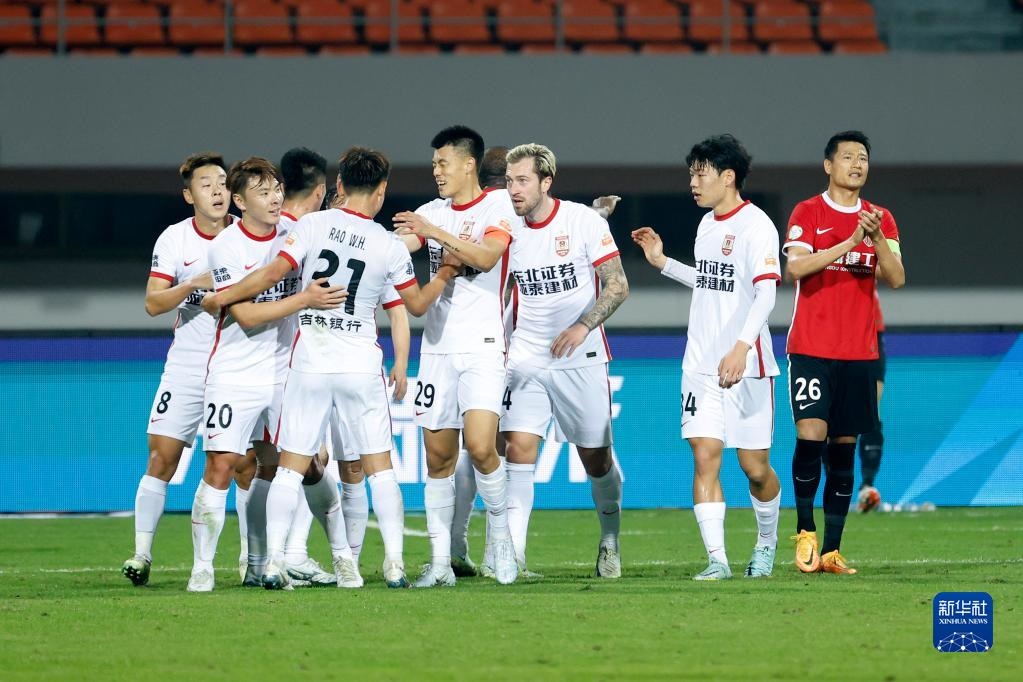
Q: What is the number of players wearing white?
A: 8